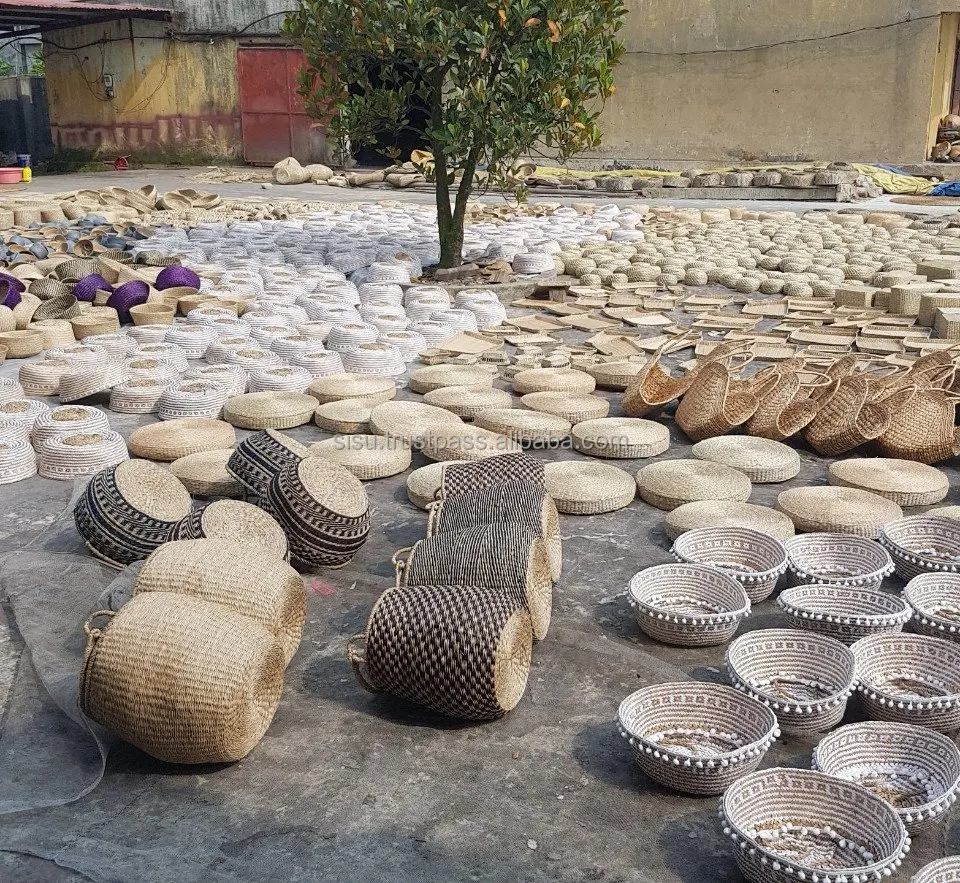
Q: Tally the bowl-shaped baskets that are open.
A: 12